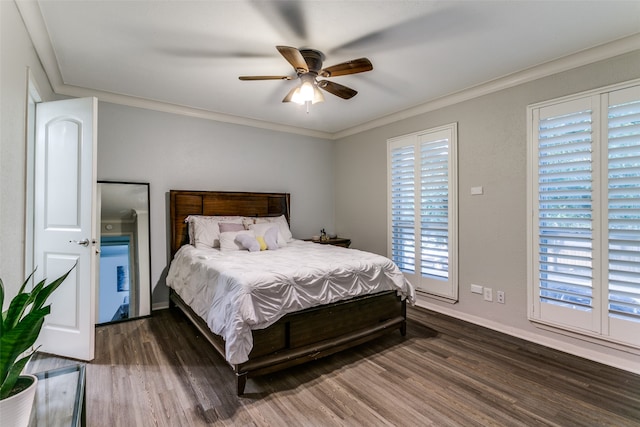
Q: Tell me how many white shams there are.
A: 2